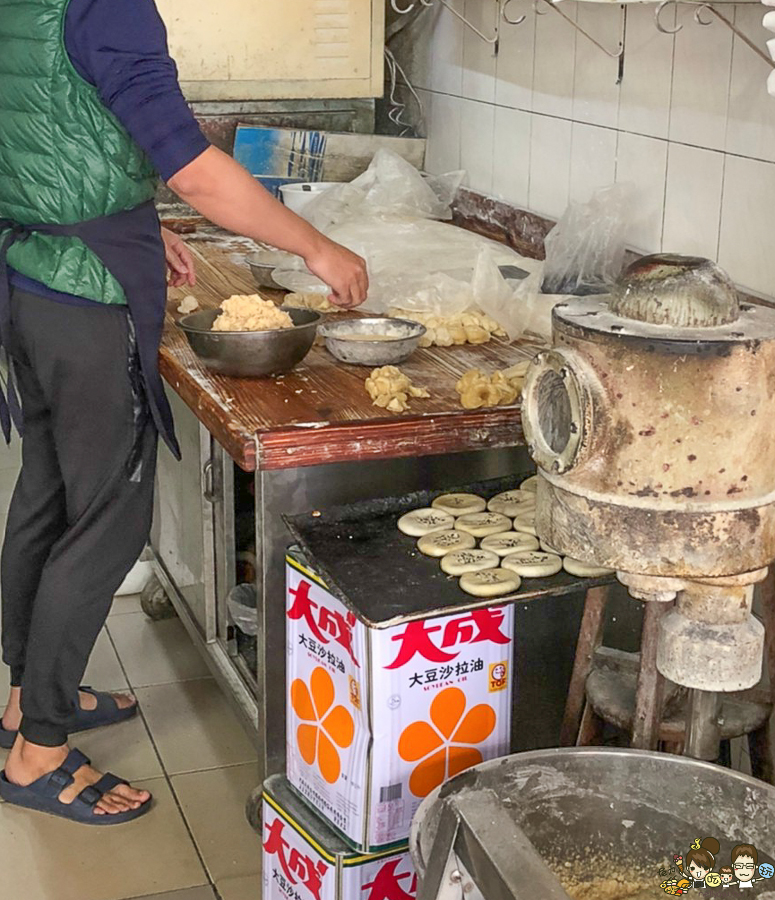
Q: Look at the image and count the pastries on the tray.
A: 13